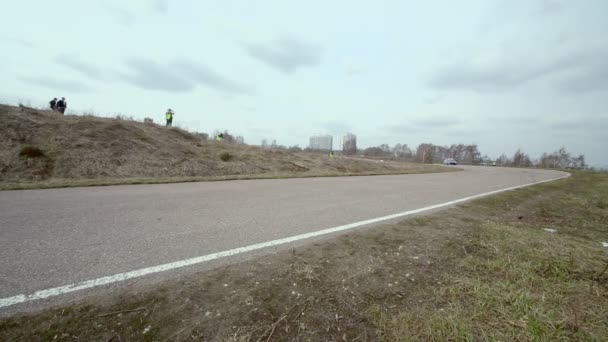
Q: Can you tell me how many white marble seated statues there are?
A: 0